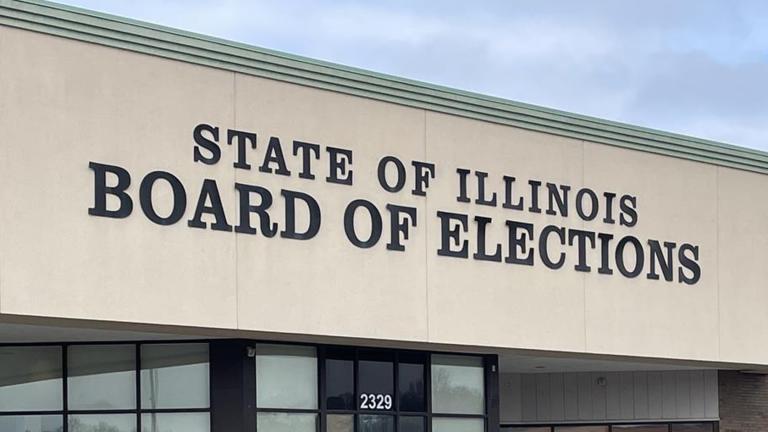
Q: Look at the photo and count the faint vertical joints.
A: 4